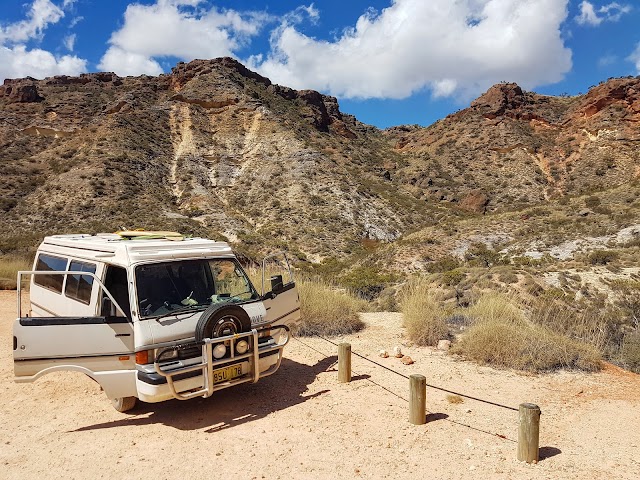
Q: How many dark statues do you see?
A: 0